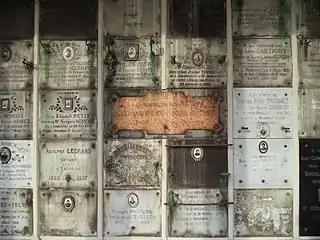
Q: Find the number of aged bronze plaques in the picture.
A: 1